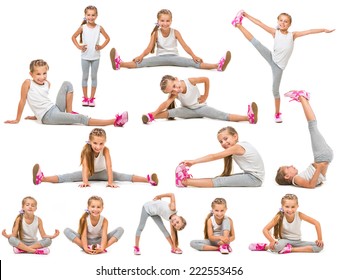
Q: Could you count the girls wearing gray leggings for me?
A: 13